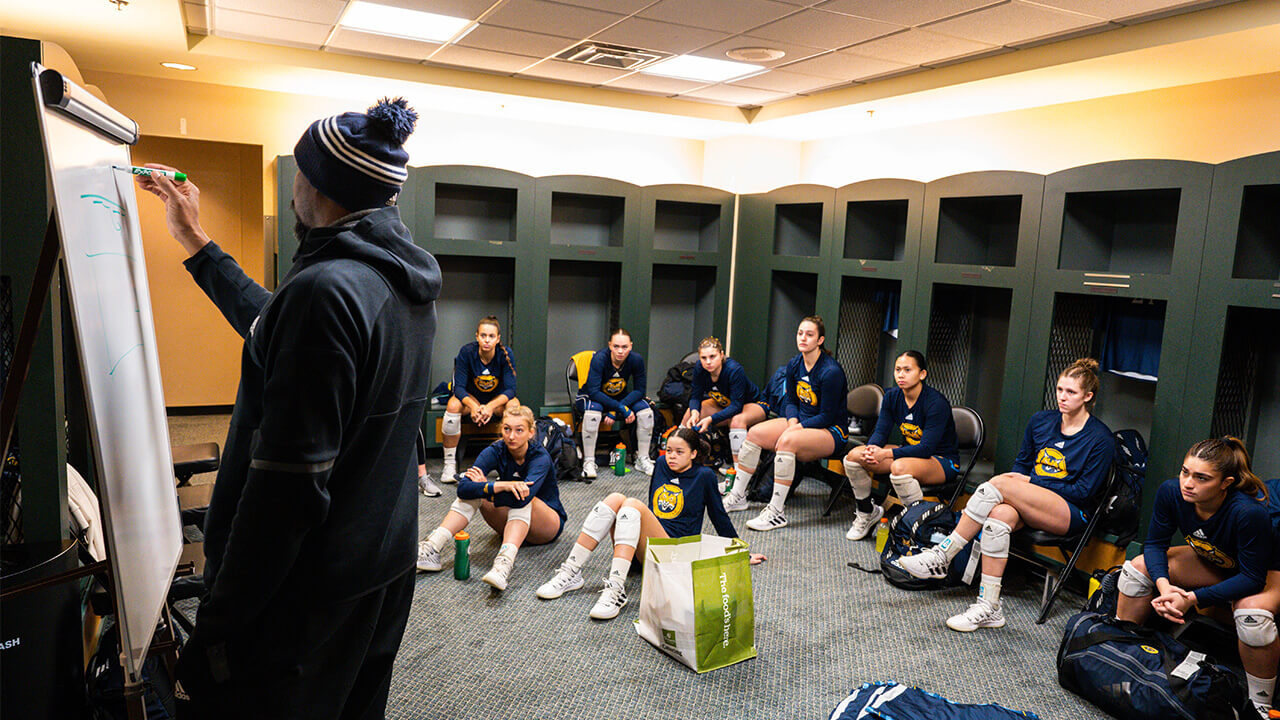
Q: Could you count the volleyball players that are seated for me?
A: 9